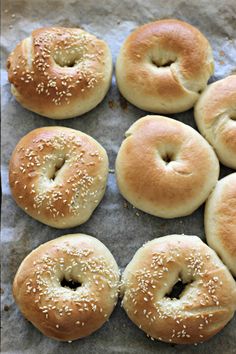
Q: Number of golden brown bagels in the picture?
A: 8